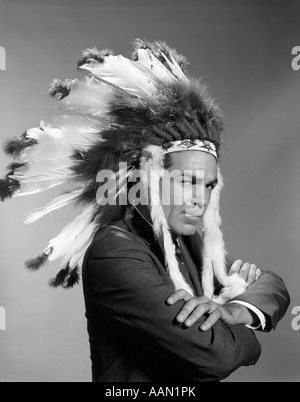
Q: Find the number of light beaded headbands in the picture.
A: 1